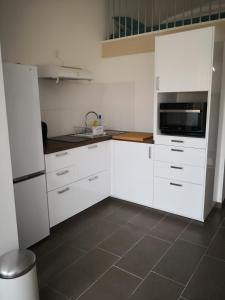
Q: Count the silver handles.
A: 11